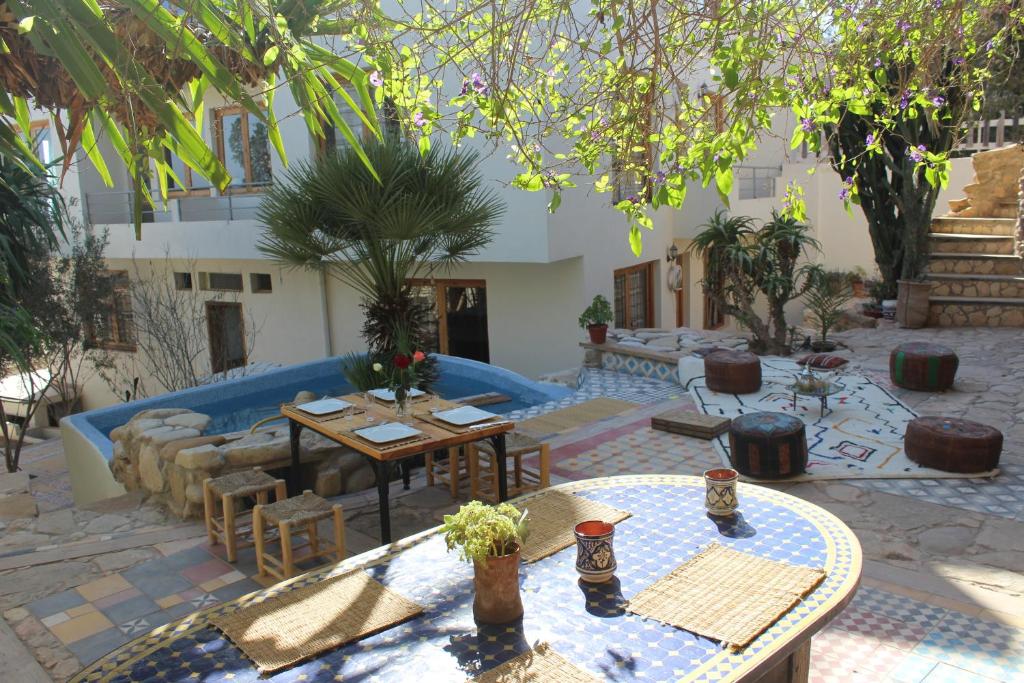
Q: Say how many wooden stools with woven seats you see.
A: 4